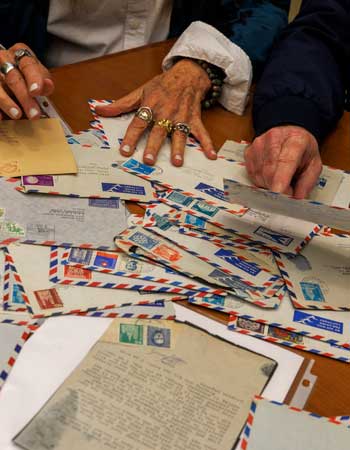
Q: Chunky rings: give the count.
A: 5